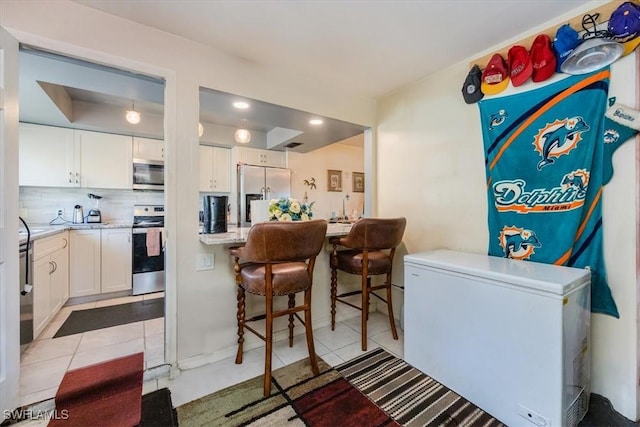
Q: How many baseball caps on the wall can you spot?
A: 6